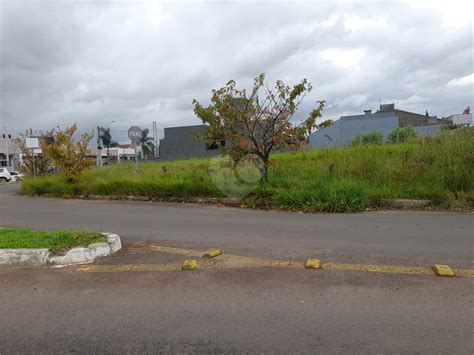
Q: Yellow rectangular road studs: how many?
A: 4